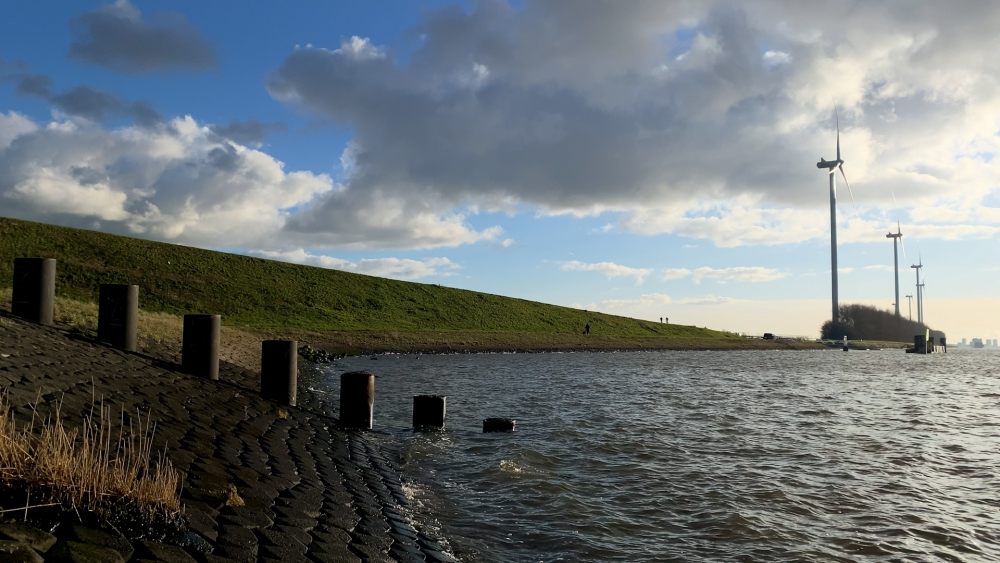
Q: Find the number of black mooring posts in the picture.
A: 7